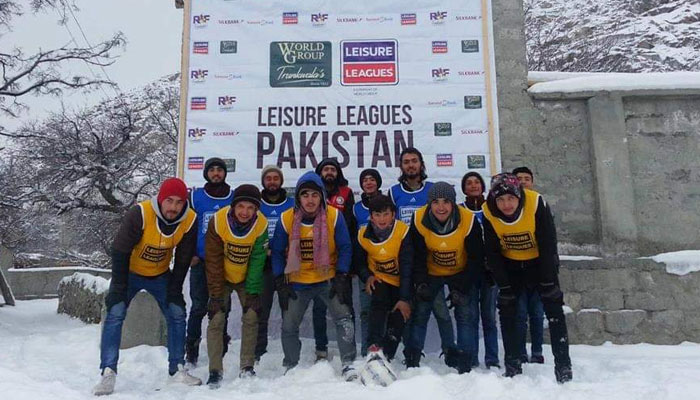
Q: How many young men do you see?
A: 13